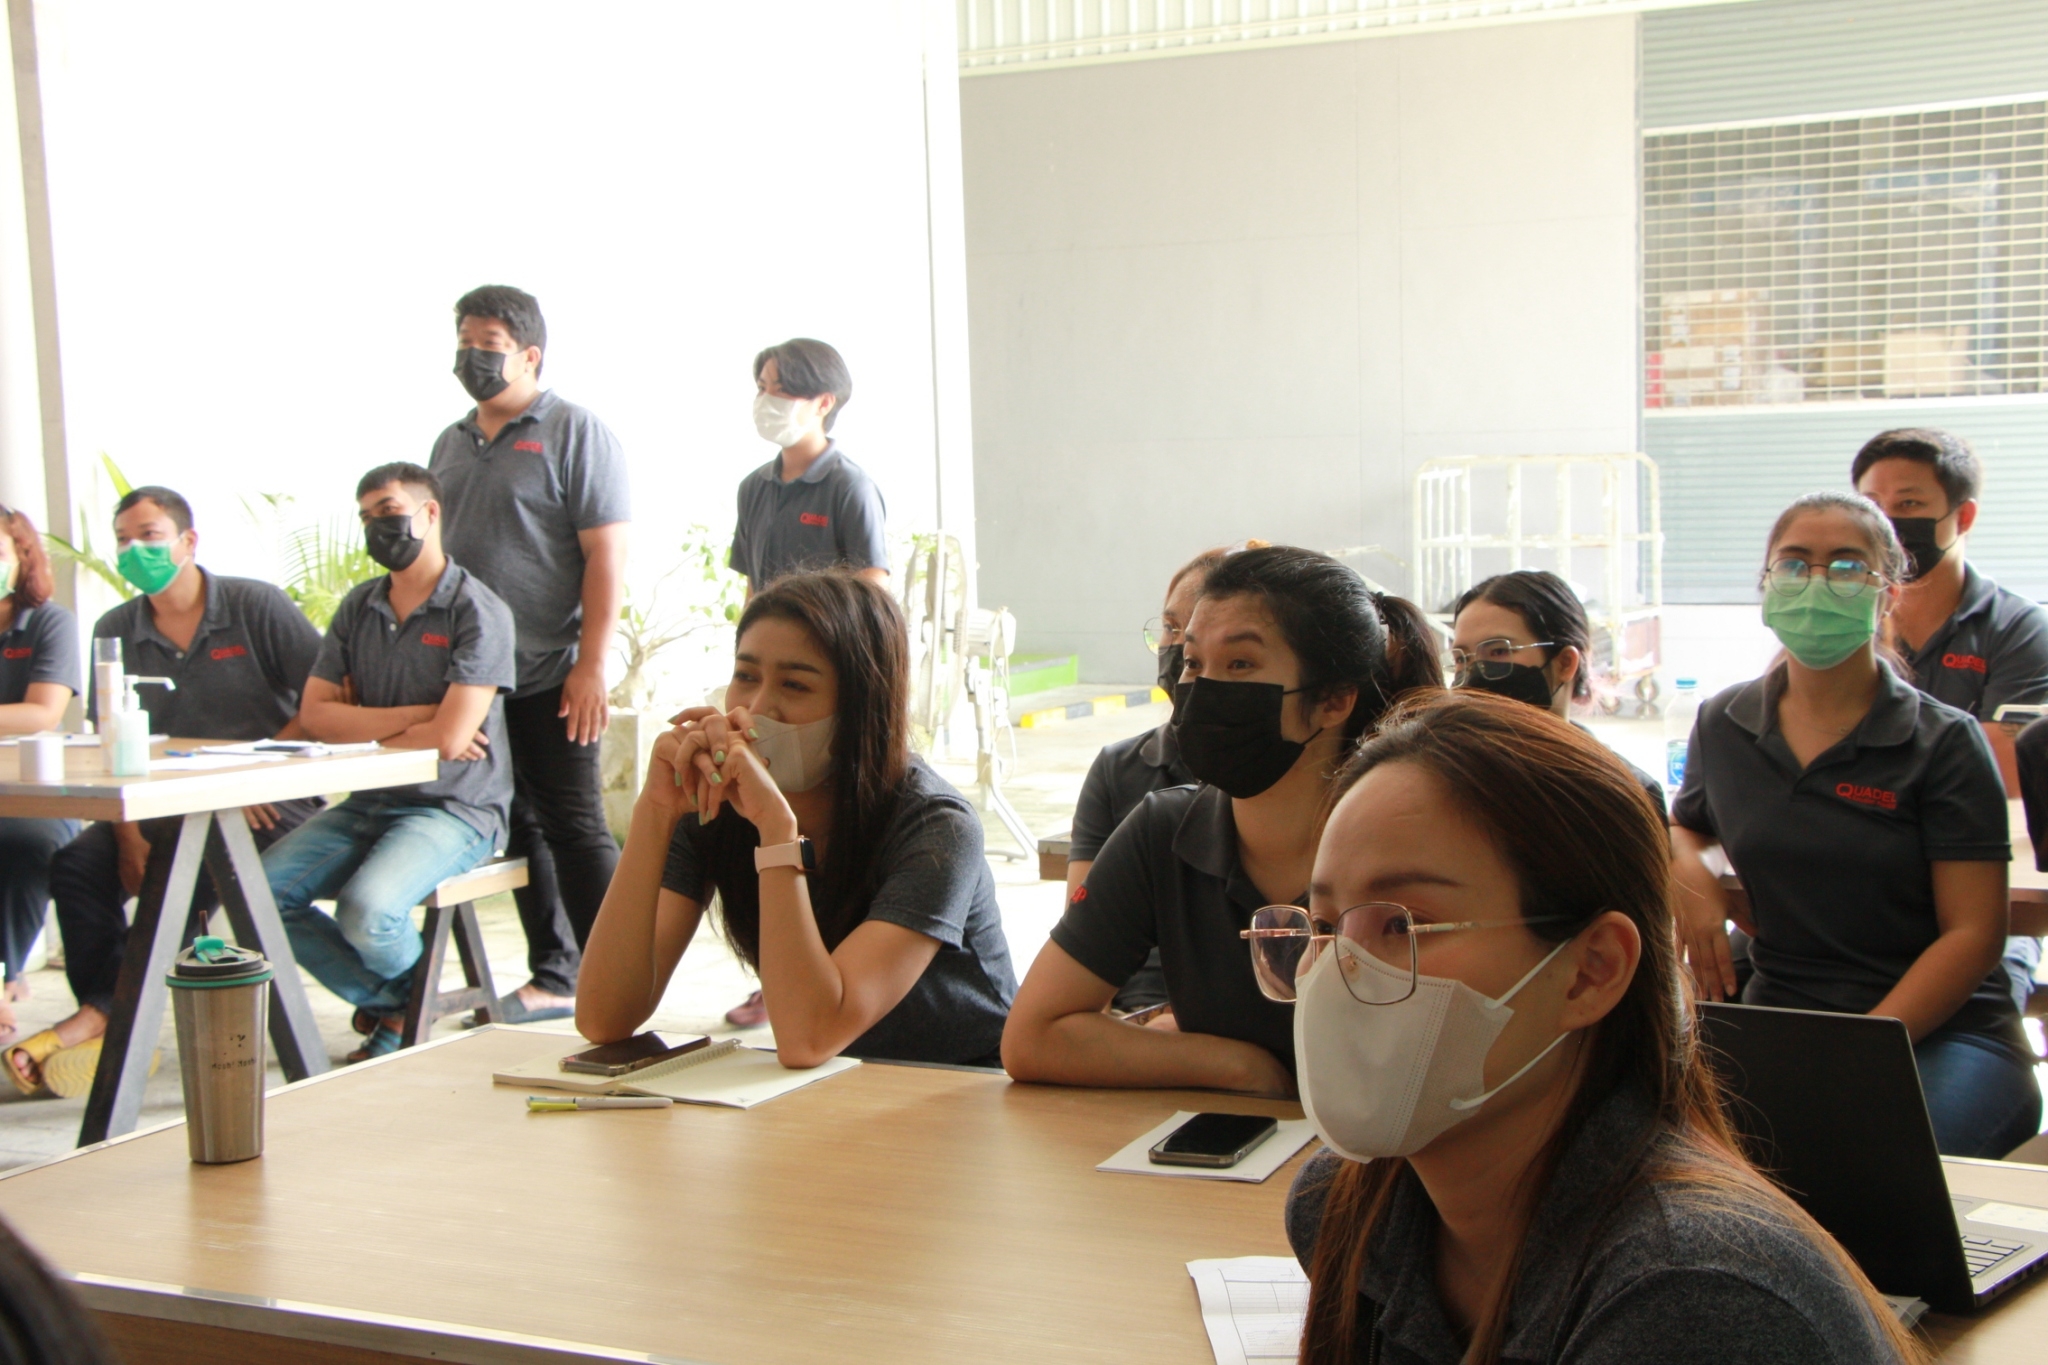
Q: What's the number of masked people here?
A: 12